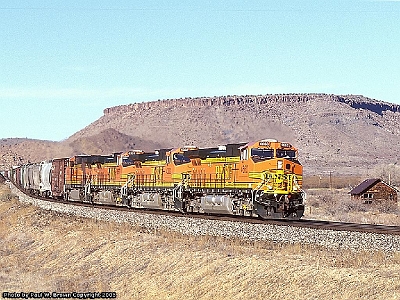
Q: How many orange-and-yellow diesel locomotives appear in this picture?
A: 4